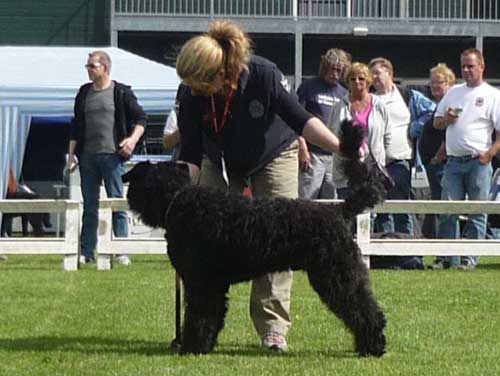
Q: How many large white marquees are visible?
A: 1